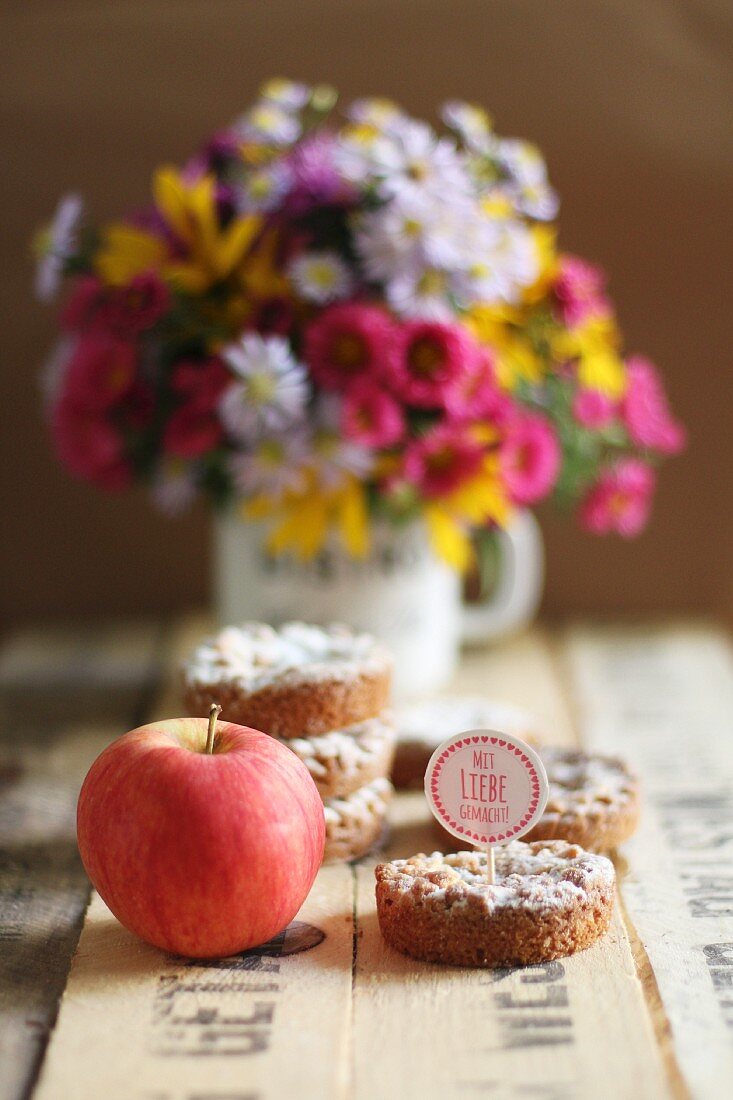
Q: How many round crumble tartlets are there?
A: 6